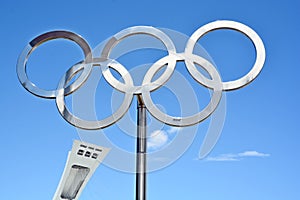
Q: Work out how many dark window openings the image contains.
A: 6